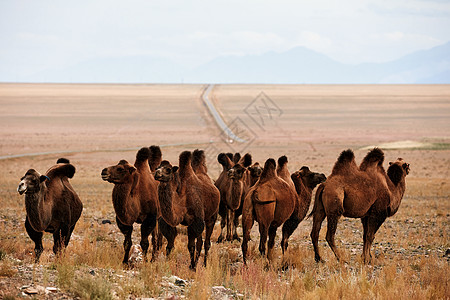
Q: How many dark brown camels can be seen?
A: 7